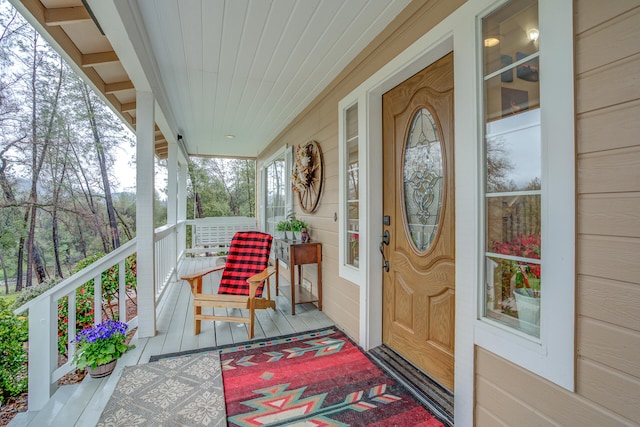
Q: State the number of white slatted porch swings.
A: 1